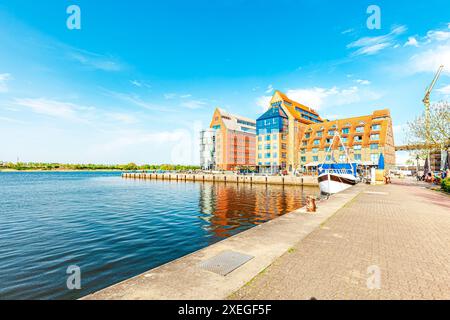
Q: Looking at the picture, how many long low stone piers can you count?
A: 1